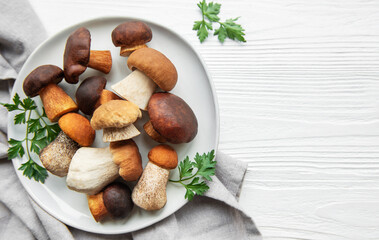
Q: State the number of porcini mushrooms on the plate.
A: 11